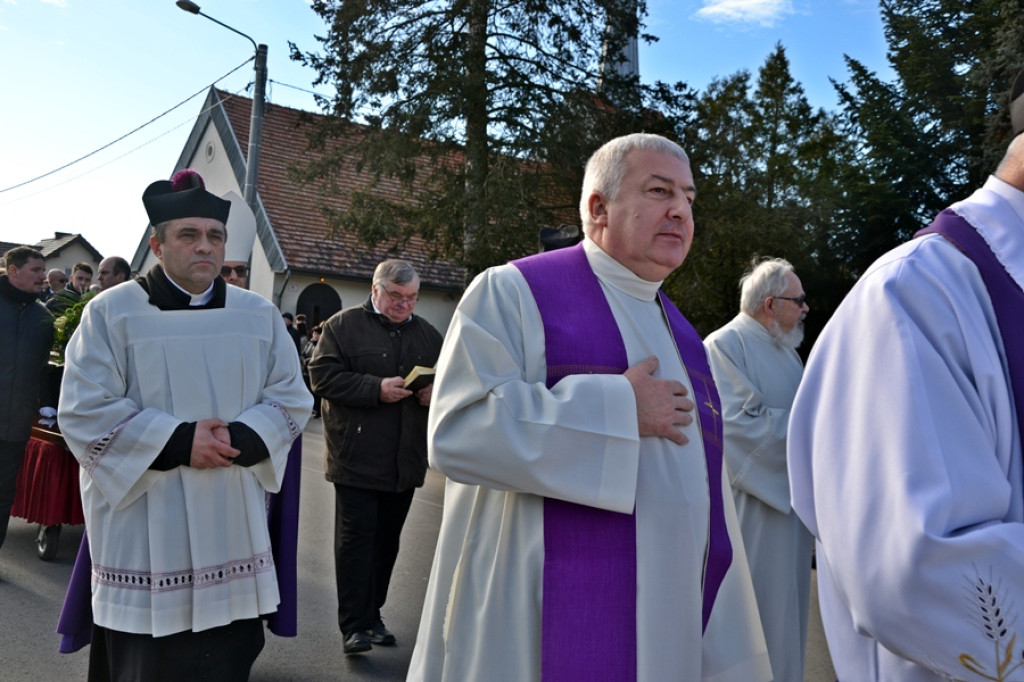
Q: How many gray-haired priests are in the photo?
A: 2